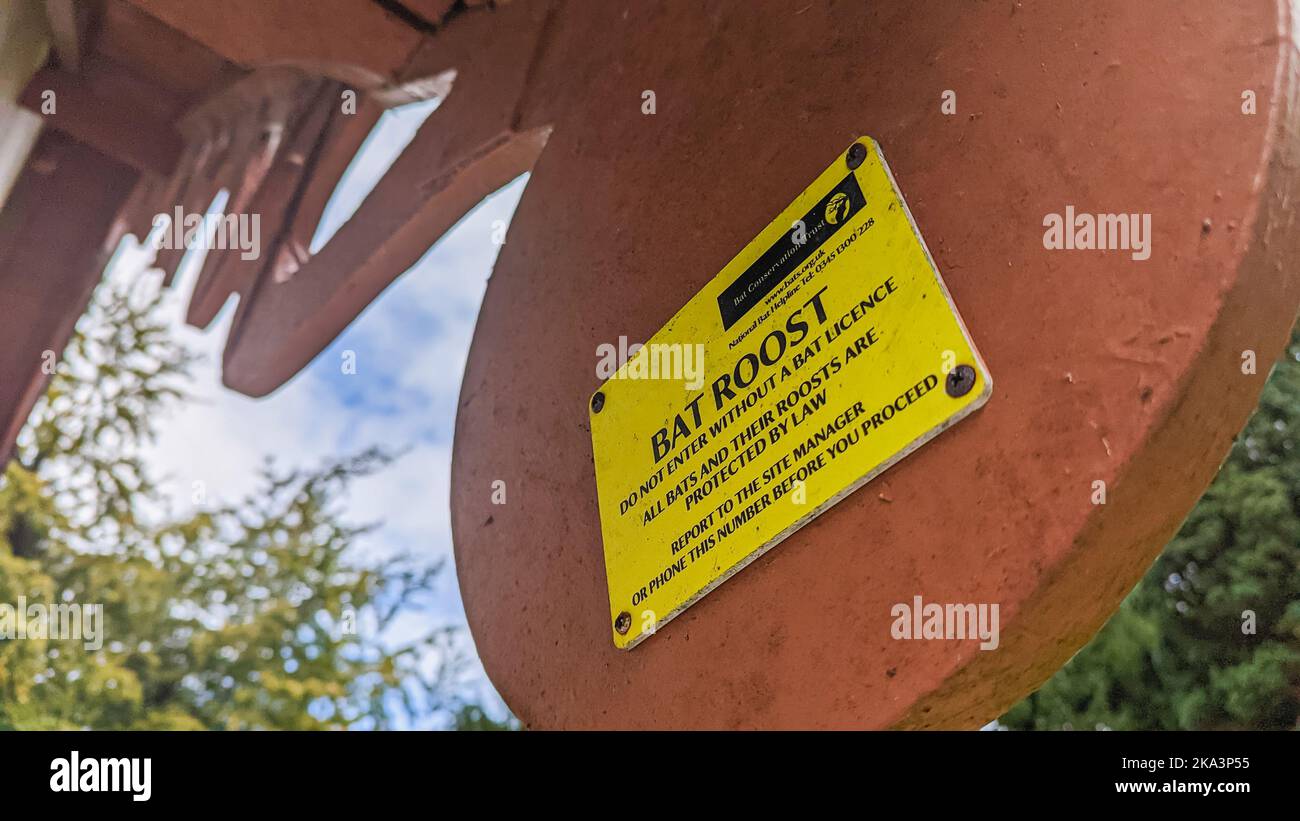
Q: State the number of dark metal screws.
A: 4